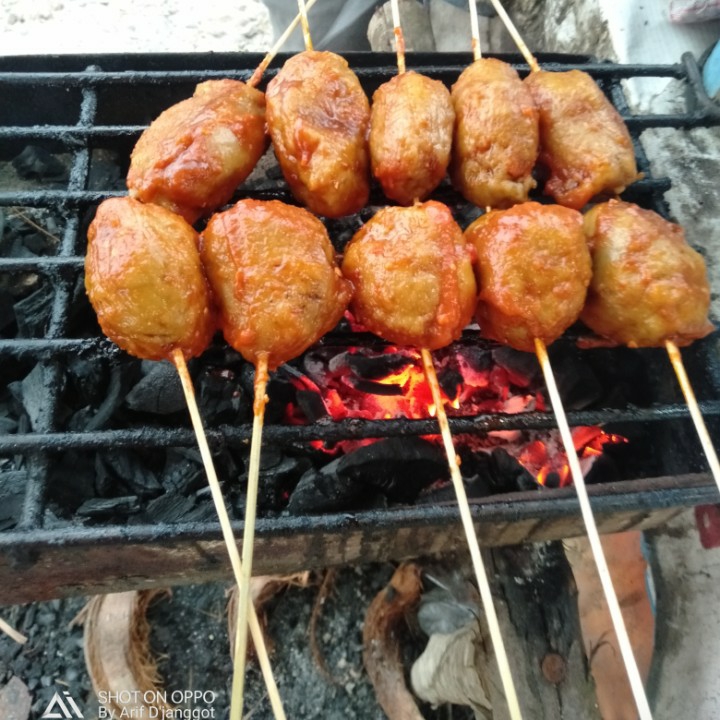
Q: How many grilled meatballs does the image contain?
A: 10